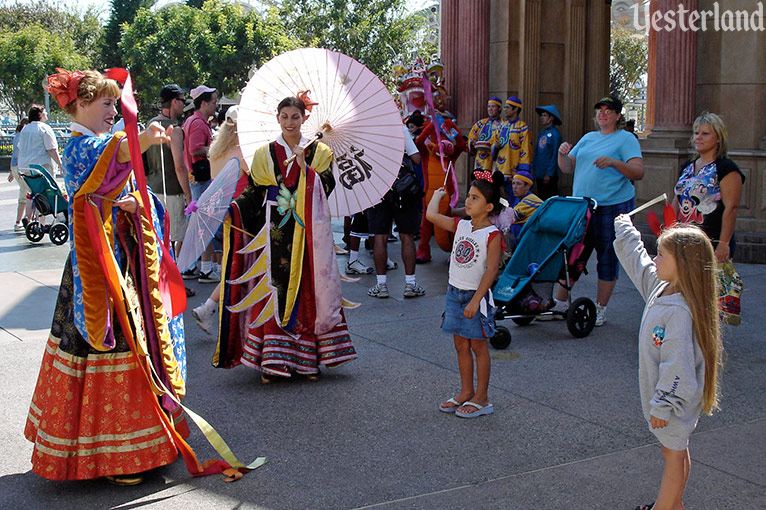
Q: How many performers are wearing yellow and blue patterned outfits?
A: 3